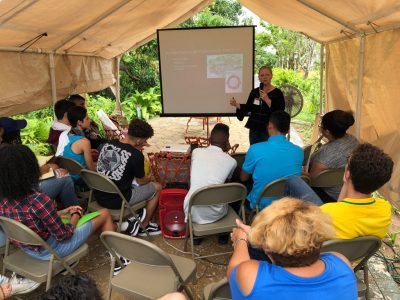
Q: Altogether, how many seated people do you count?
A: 12